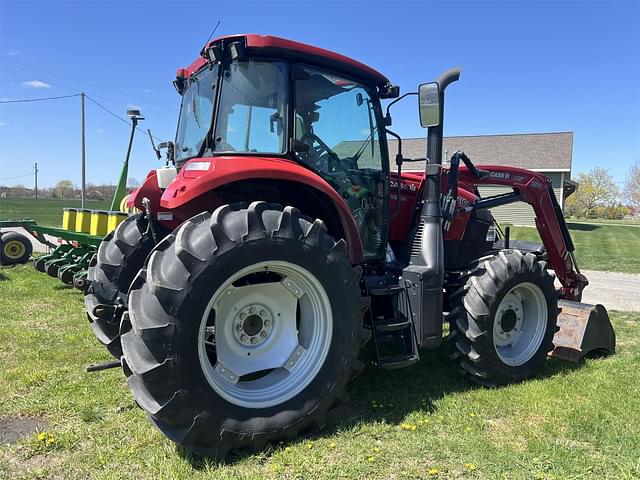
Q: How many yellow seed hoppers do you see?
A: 4